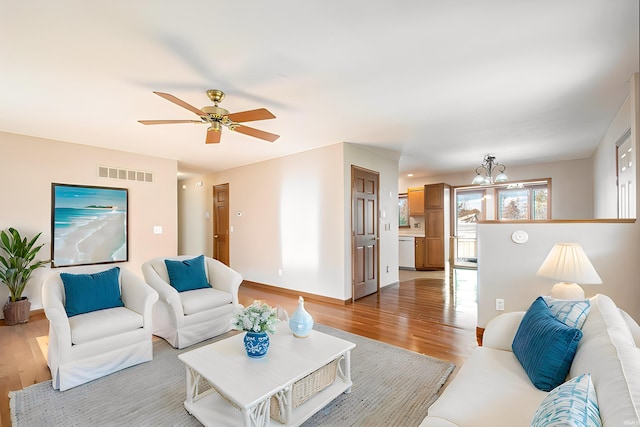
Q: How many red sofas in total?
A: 0